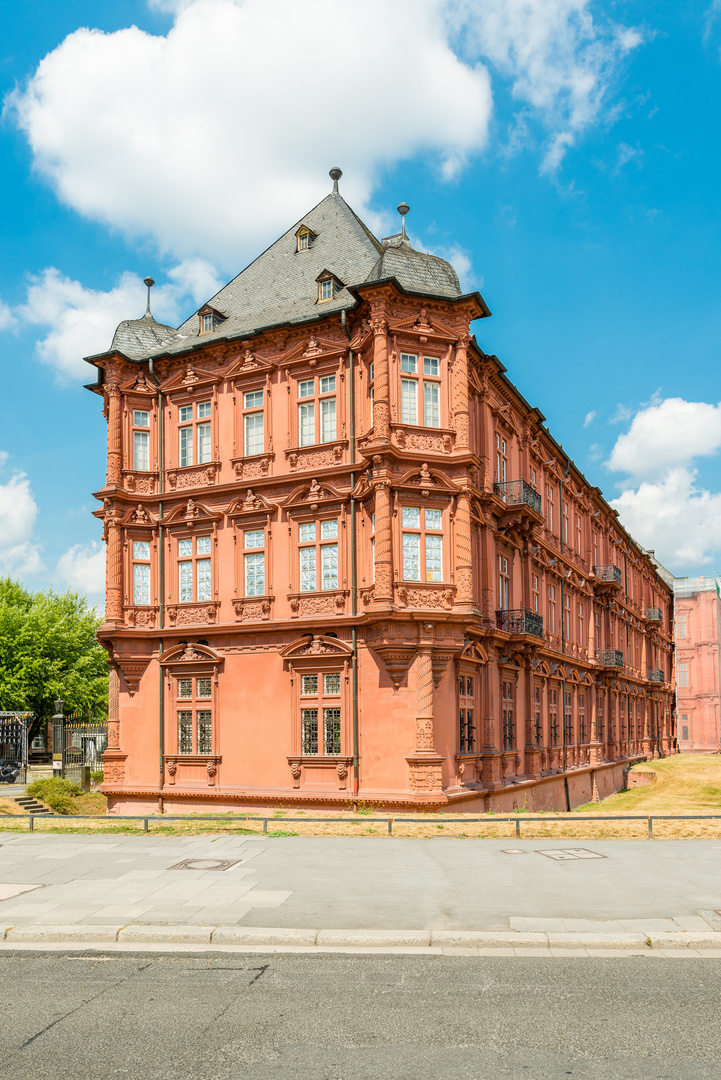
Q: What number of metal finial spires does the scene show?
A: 3